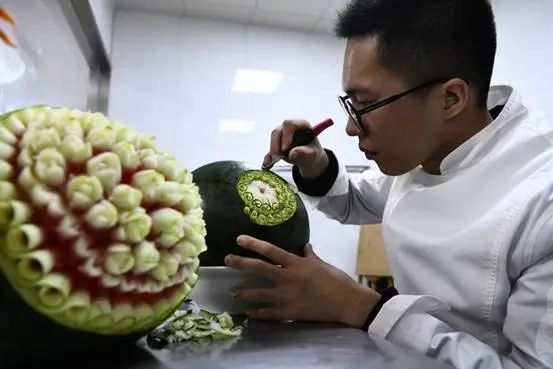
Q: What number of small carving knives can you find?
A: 1